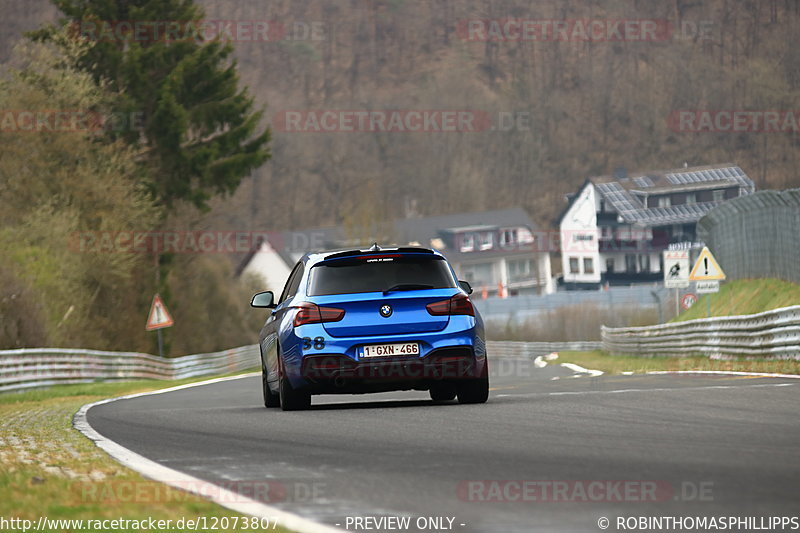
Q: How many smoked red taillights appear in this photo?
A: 2